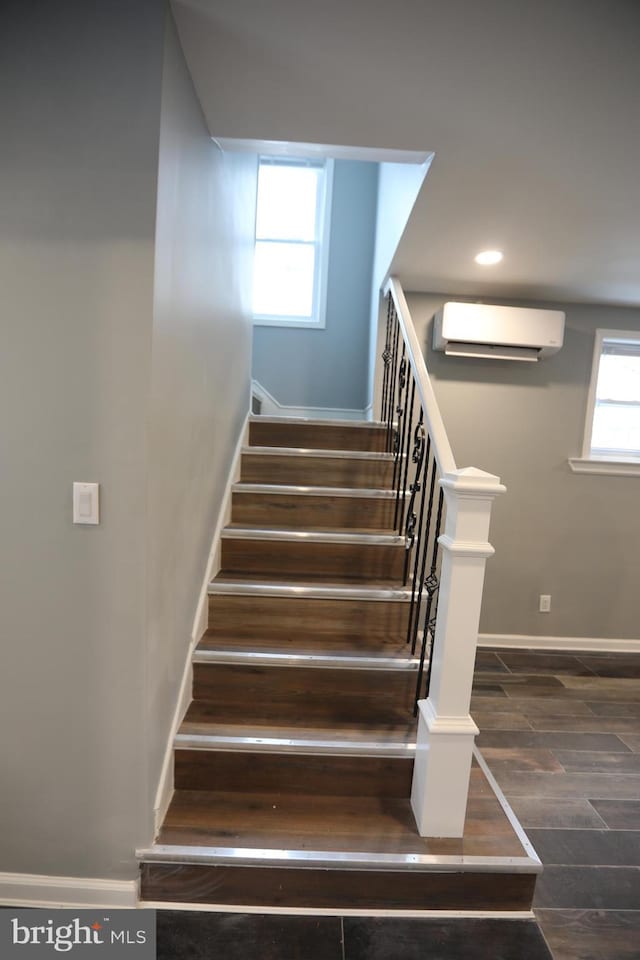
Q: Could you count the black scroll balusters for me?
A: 2